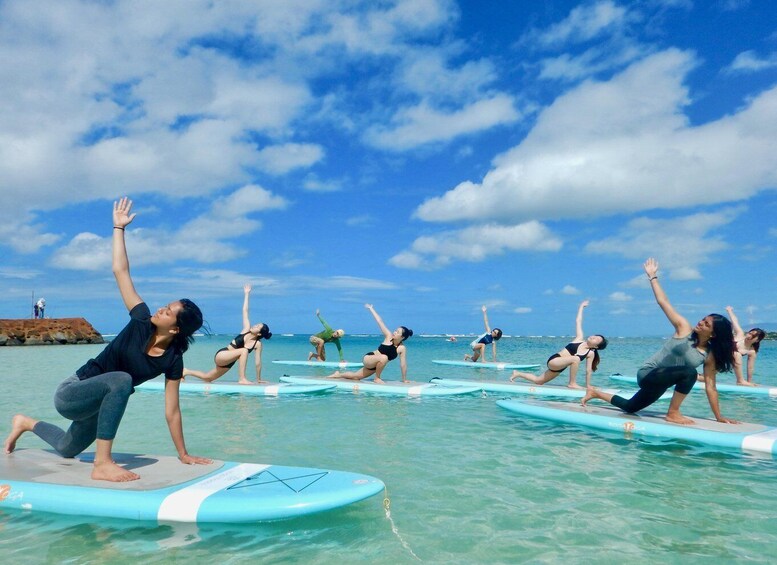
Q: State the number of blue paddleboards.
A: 8